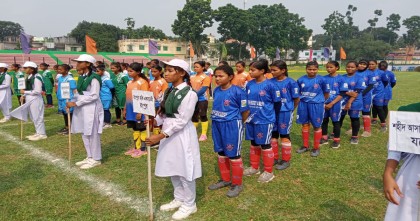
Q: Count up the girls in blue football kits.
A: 9